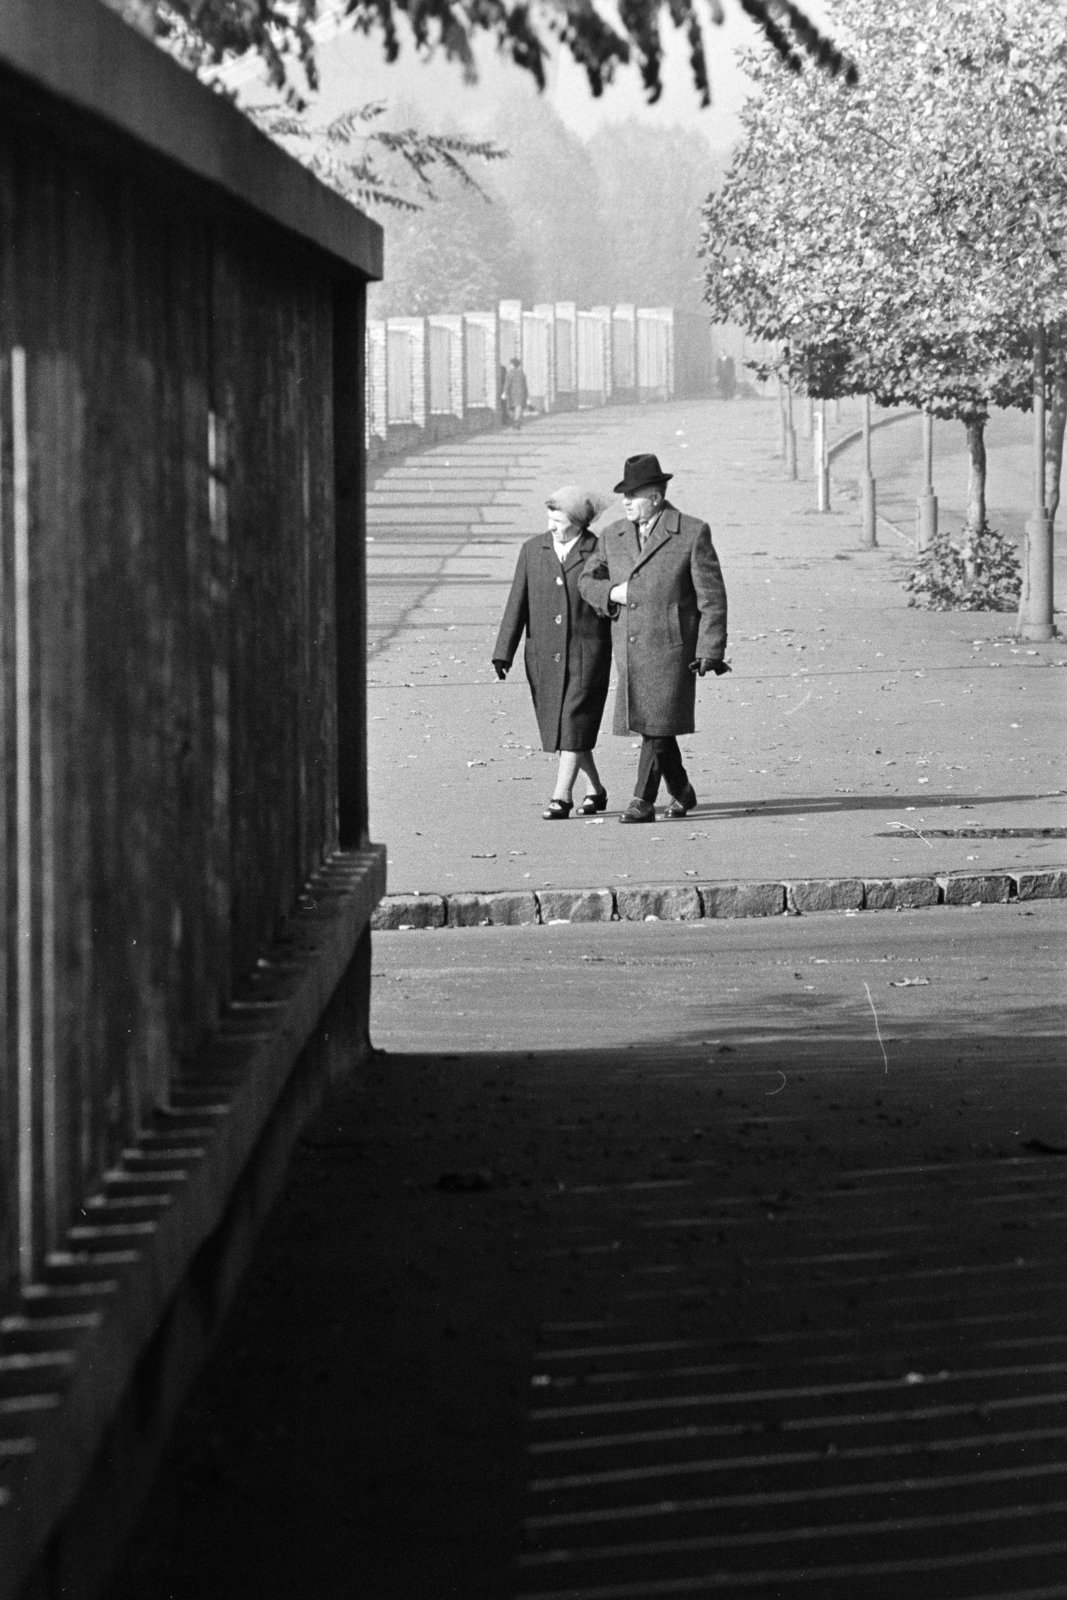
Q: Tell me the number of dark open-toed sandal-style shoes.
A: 2